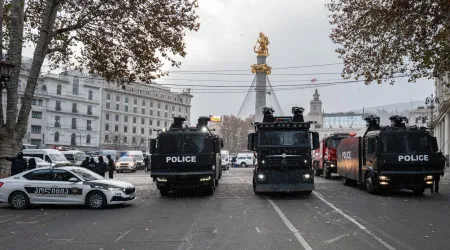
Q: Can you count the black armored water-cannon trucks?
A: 3